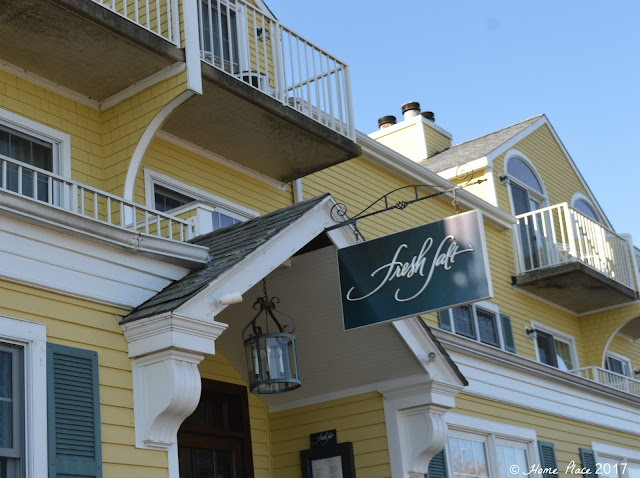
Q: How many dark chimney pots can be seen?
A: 3